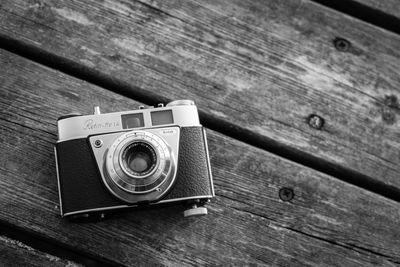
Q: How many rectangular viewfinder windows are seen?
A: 2